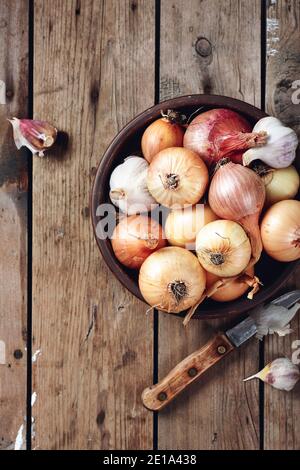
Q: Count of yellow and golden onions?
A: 9